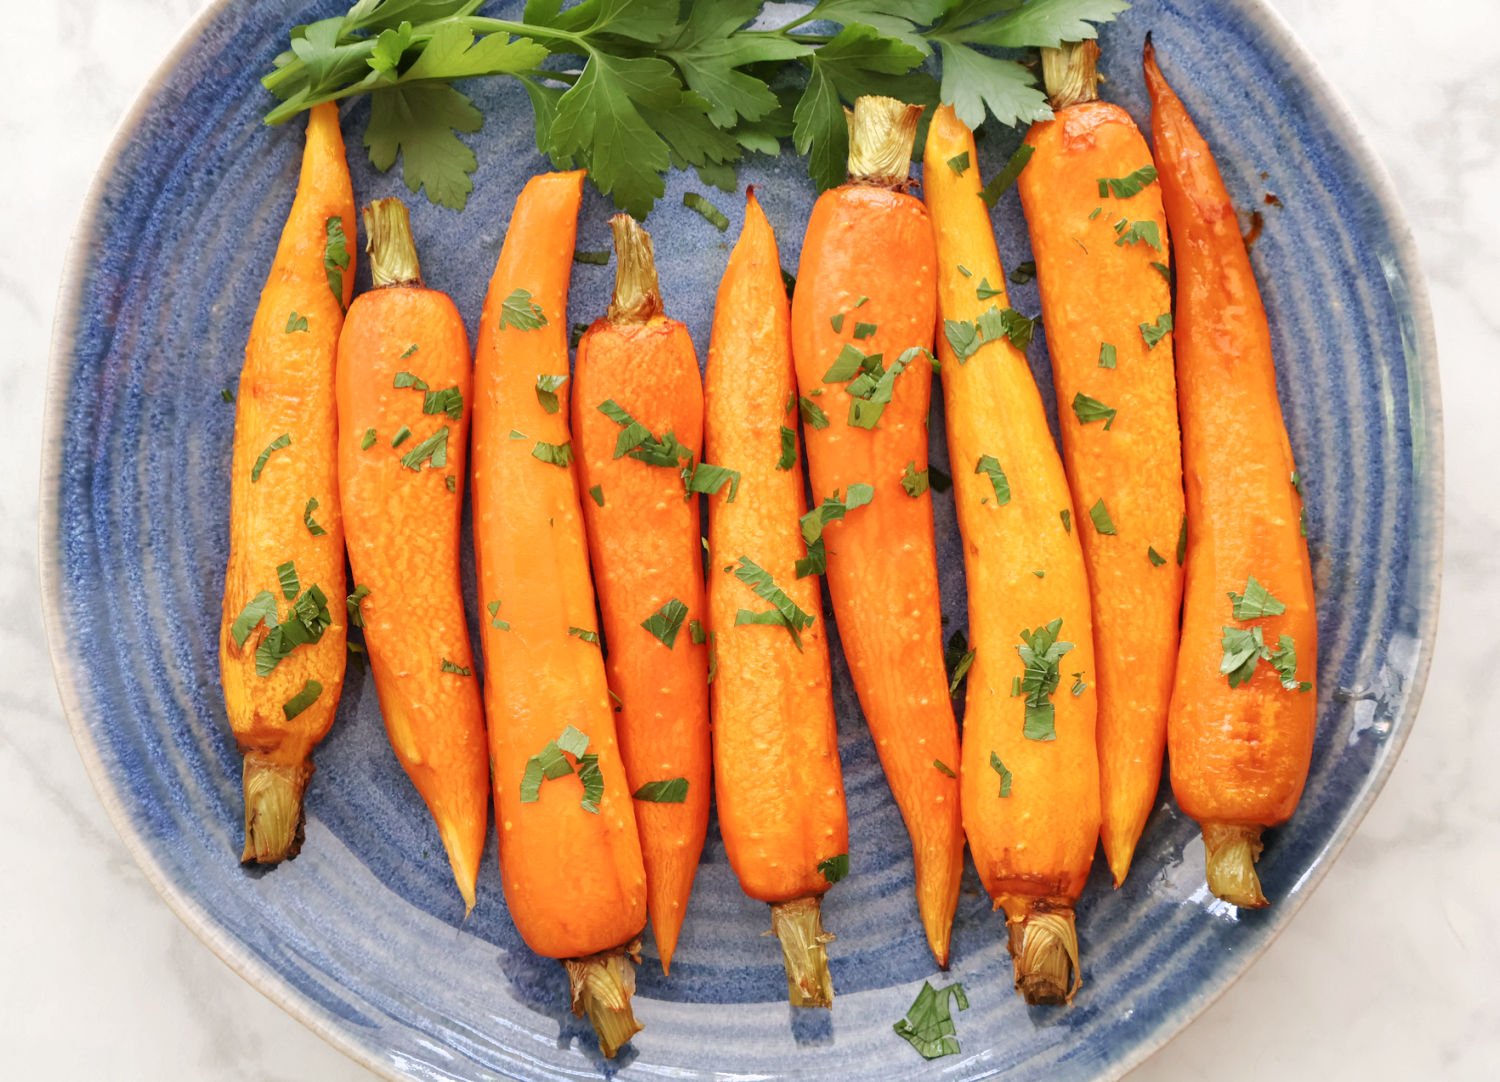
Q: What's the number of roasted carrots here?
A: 9